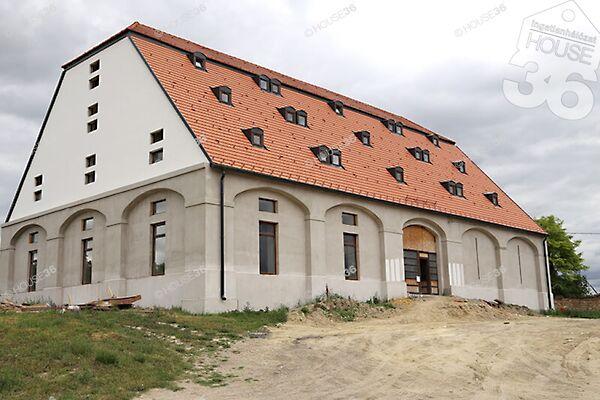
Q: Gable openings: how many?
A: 10